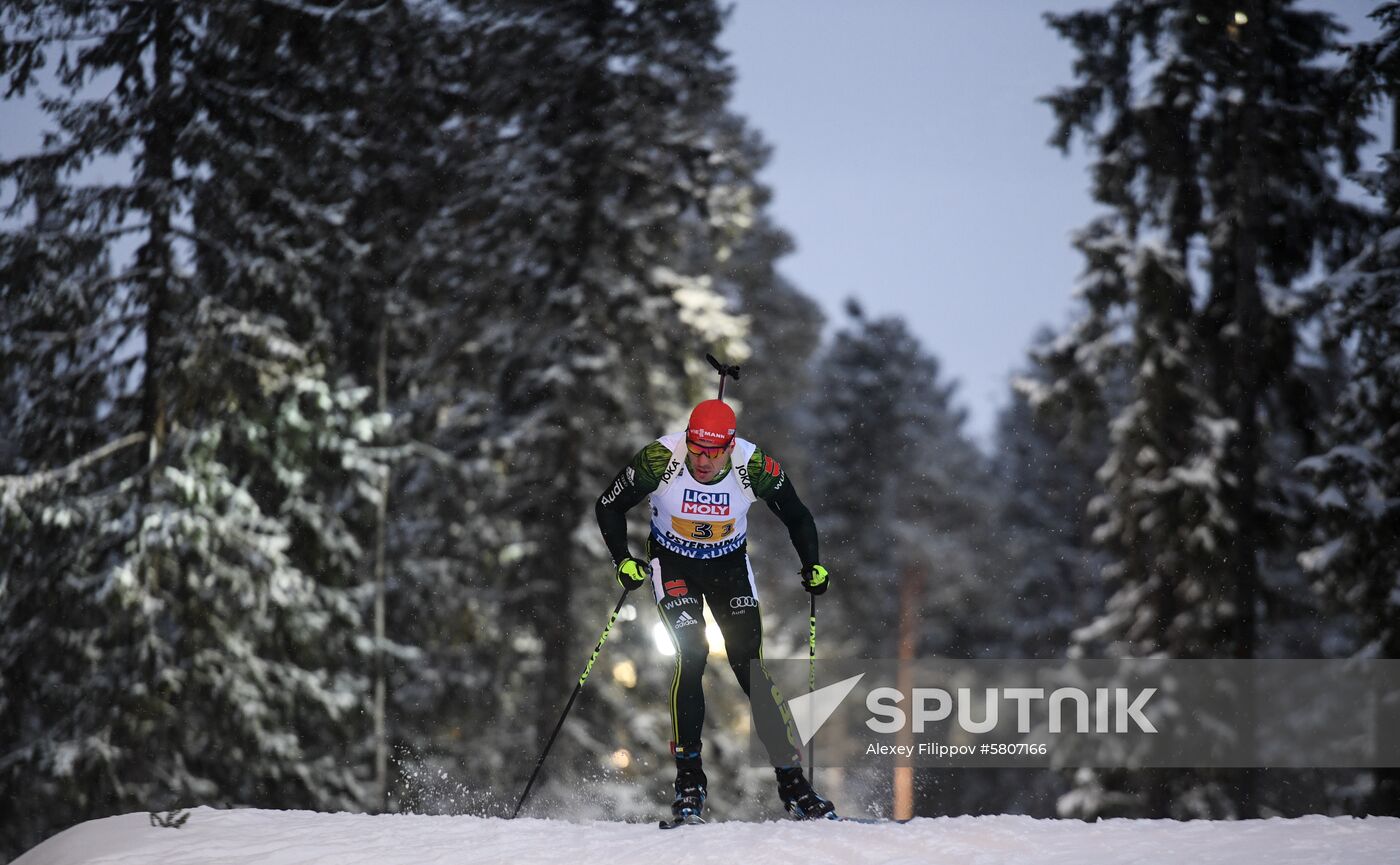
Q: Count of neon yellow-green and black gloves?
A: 2